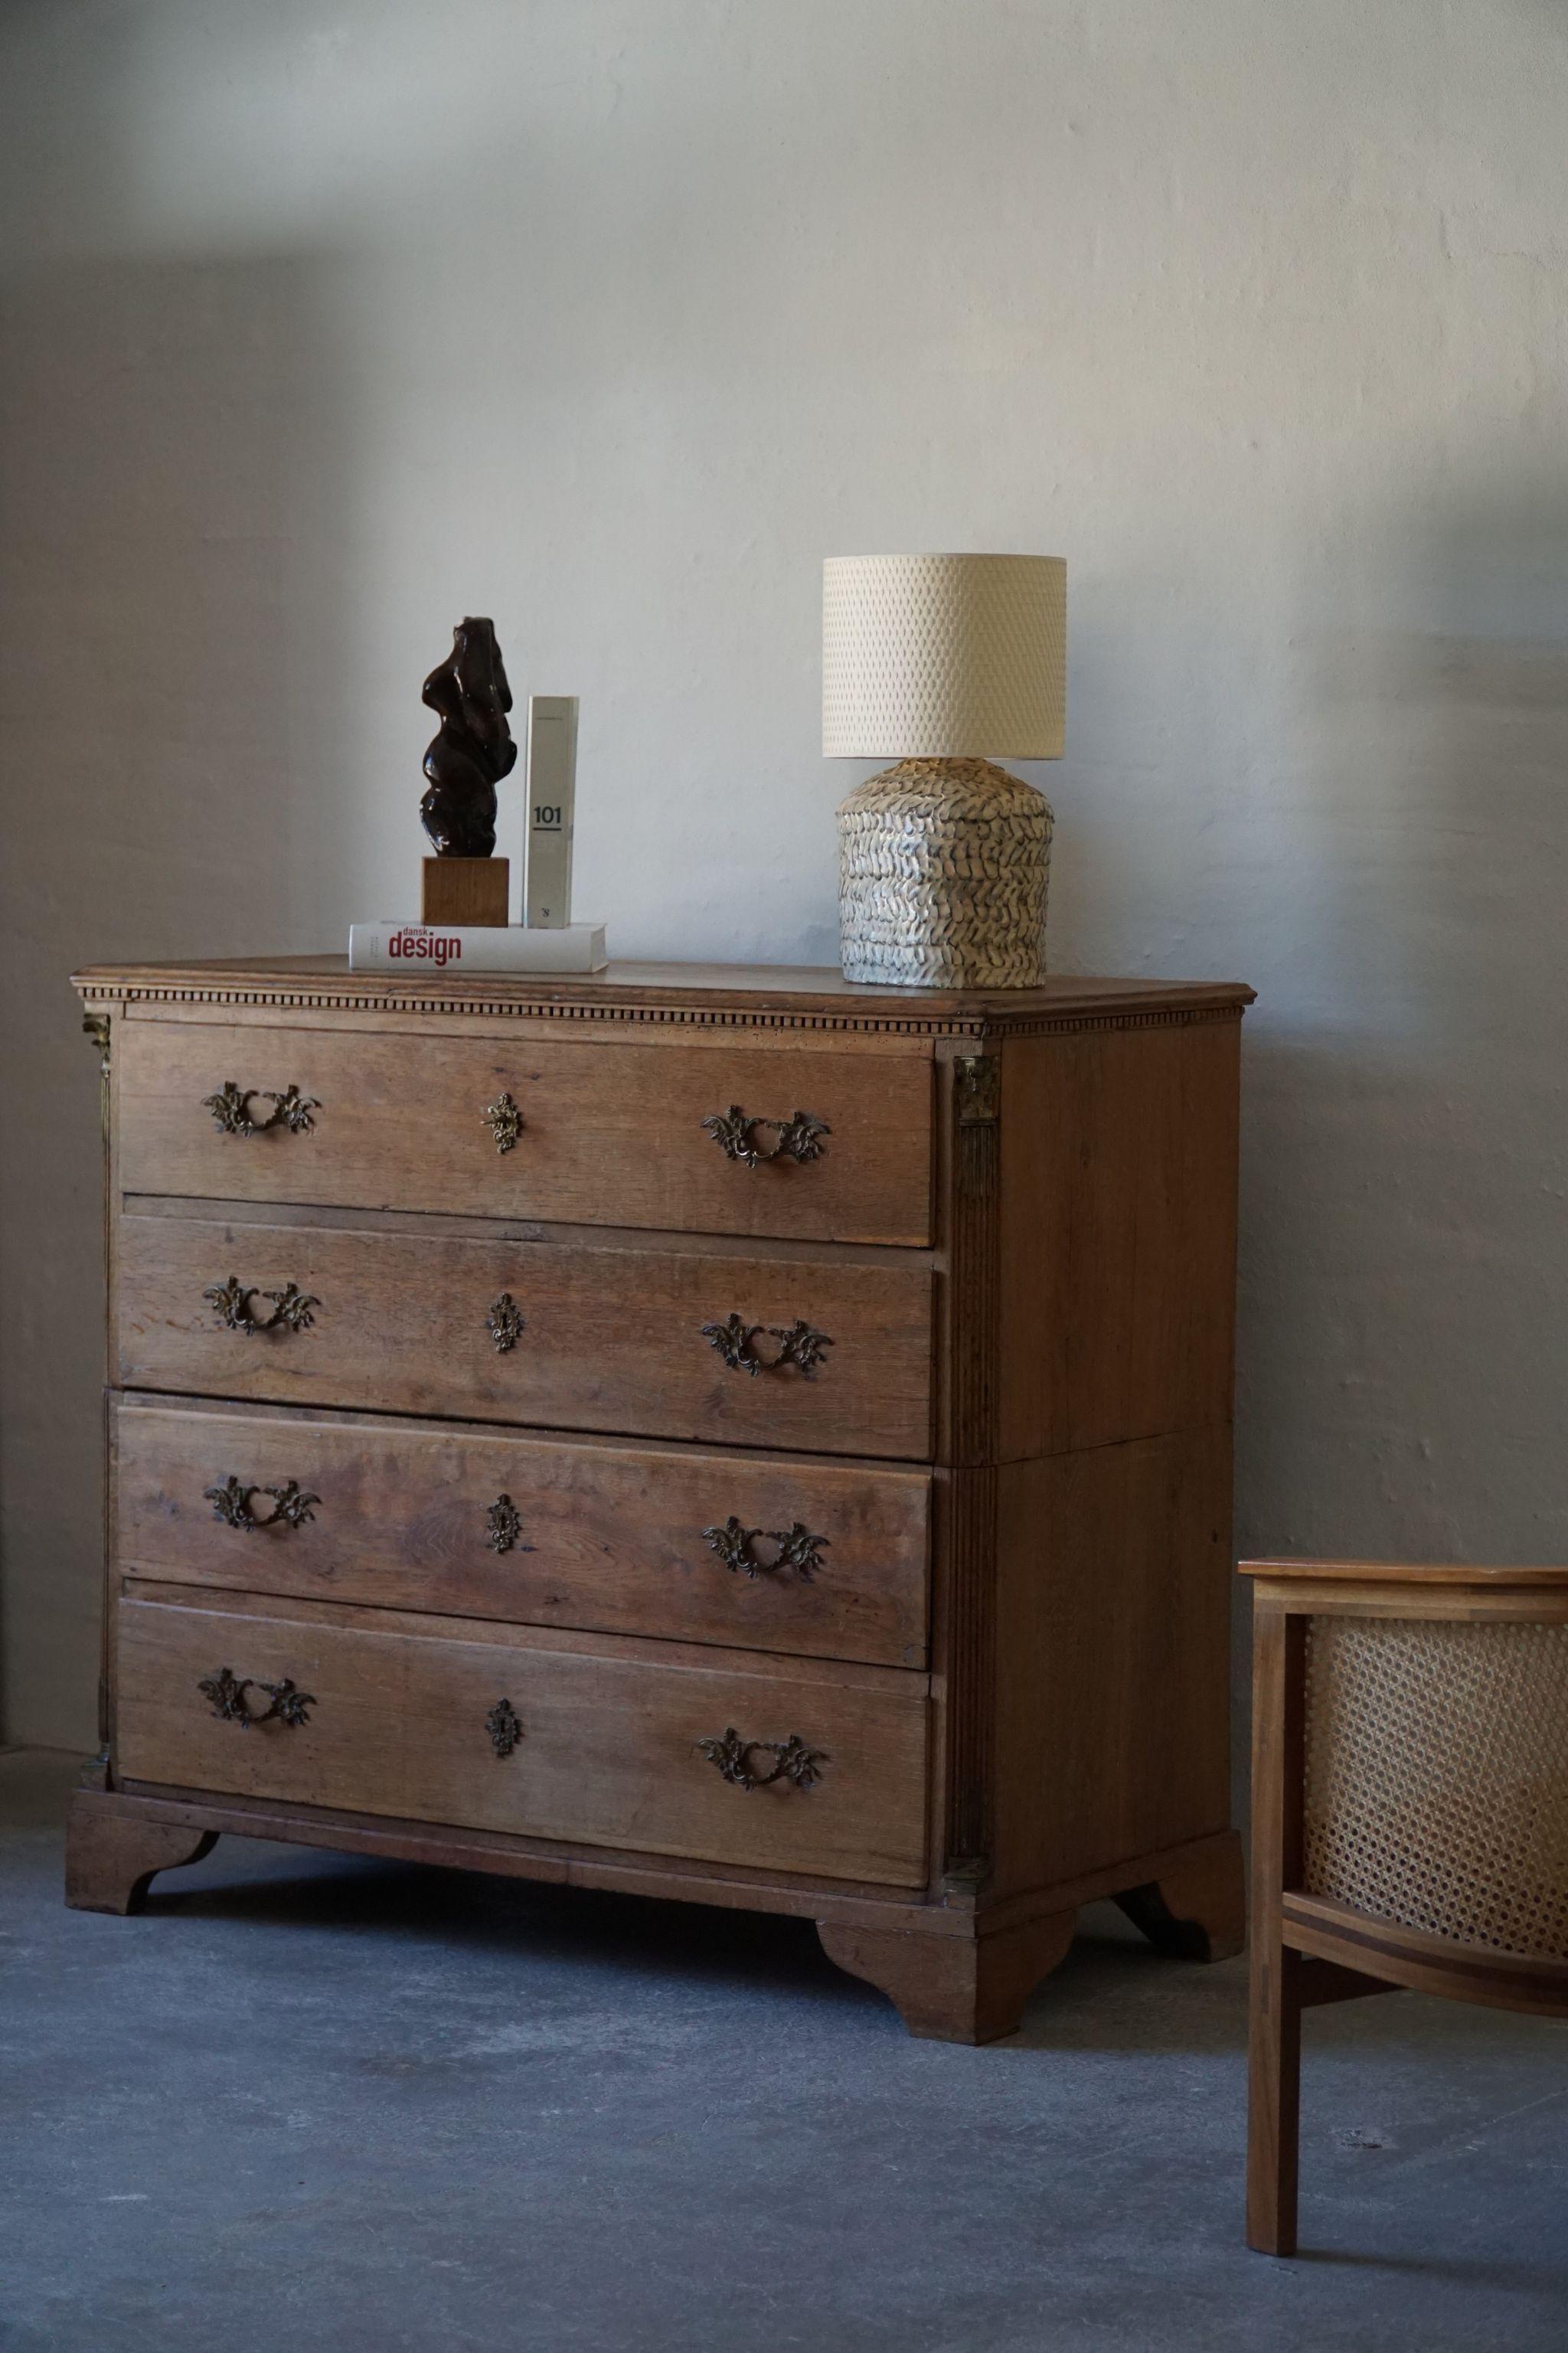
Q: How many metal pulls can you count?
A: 8